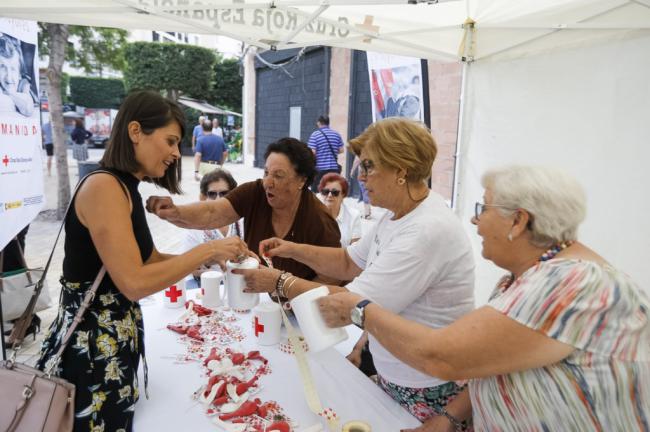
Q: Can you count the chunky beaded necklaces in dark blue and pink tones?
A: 1